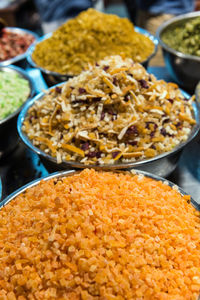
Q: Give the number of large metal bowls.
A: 6